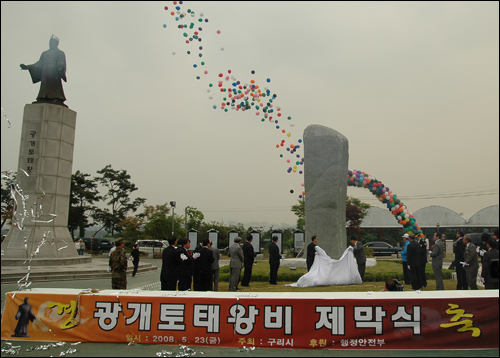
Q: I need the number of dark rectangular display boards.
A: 6